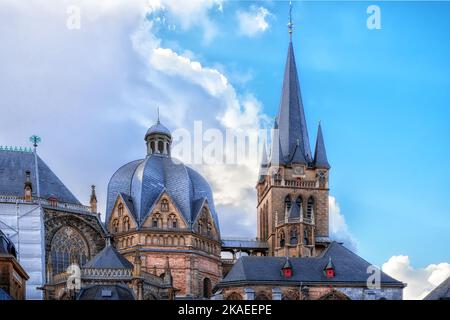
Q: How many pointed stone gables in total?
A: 3